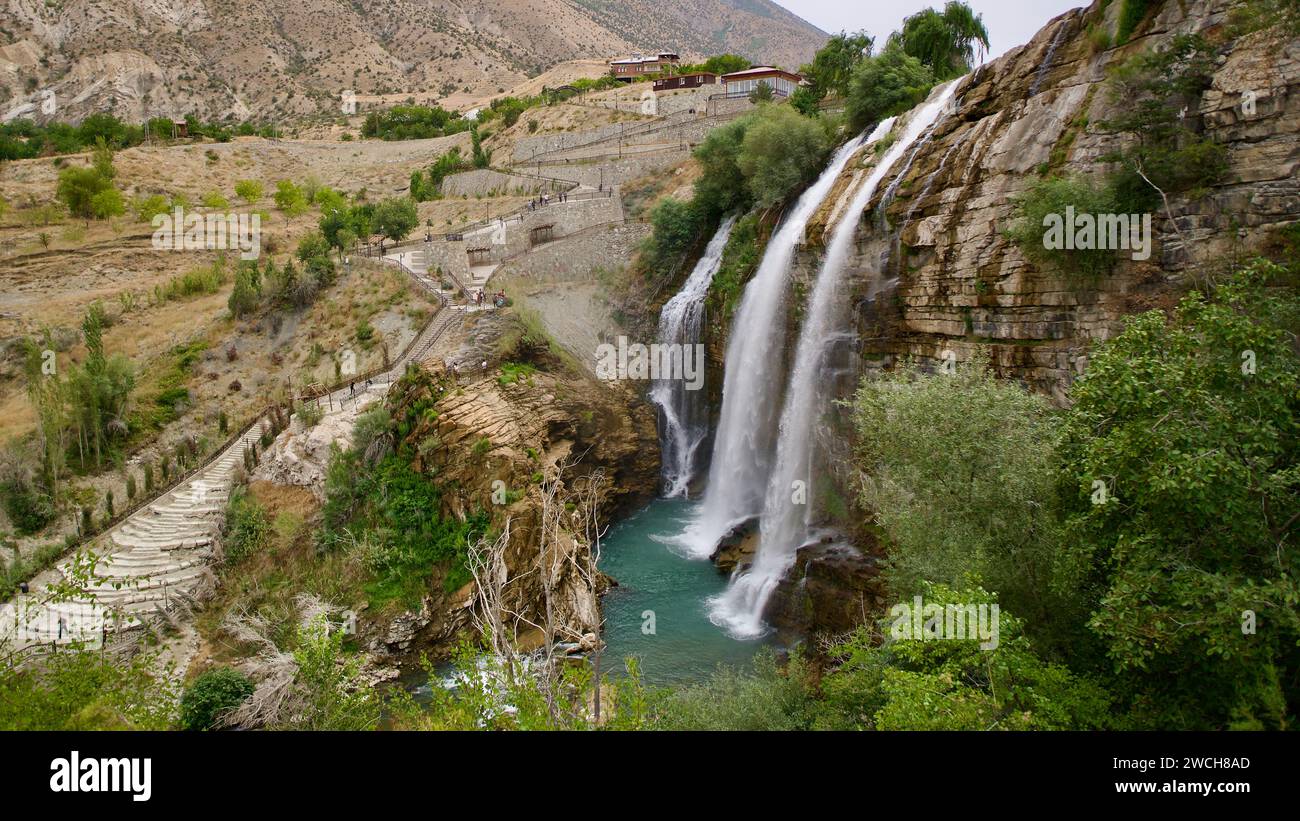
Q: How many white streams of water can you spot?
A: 3